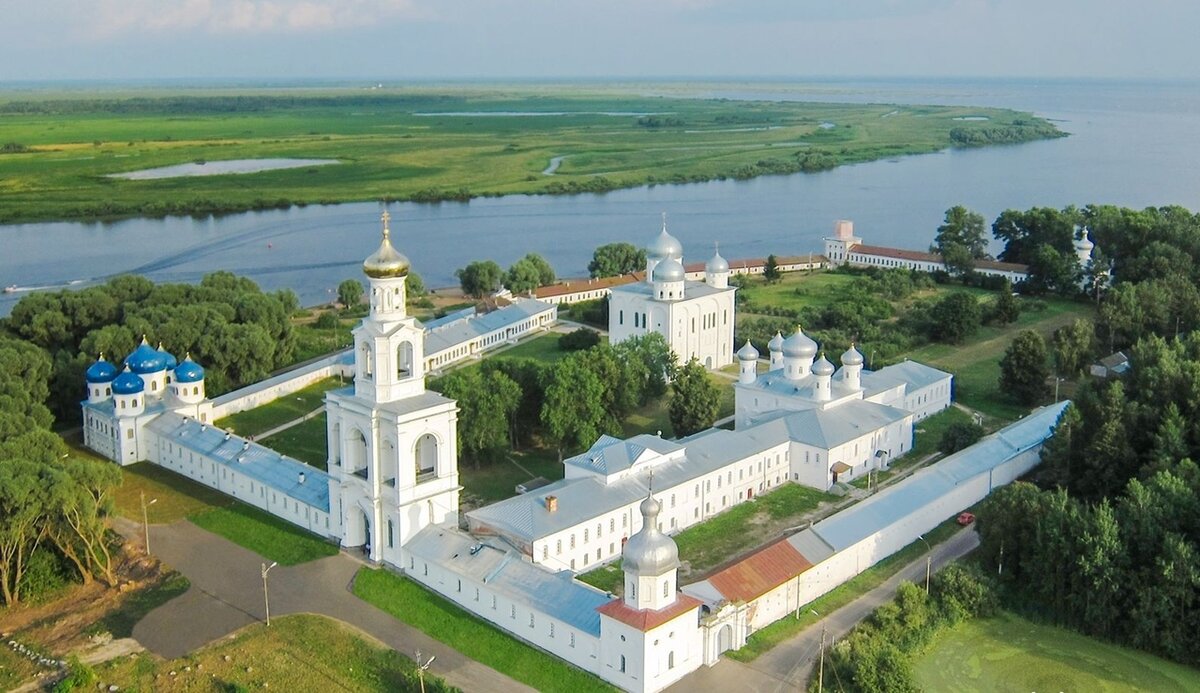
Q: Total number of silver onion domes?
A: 10